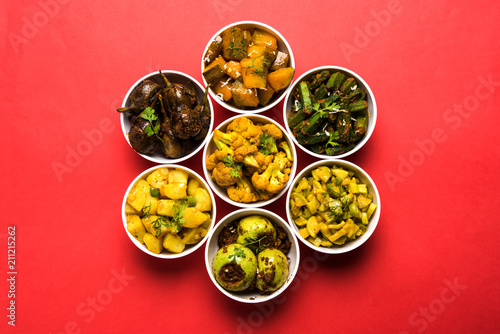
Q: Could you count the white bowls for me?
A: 7